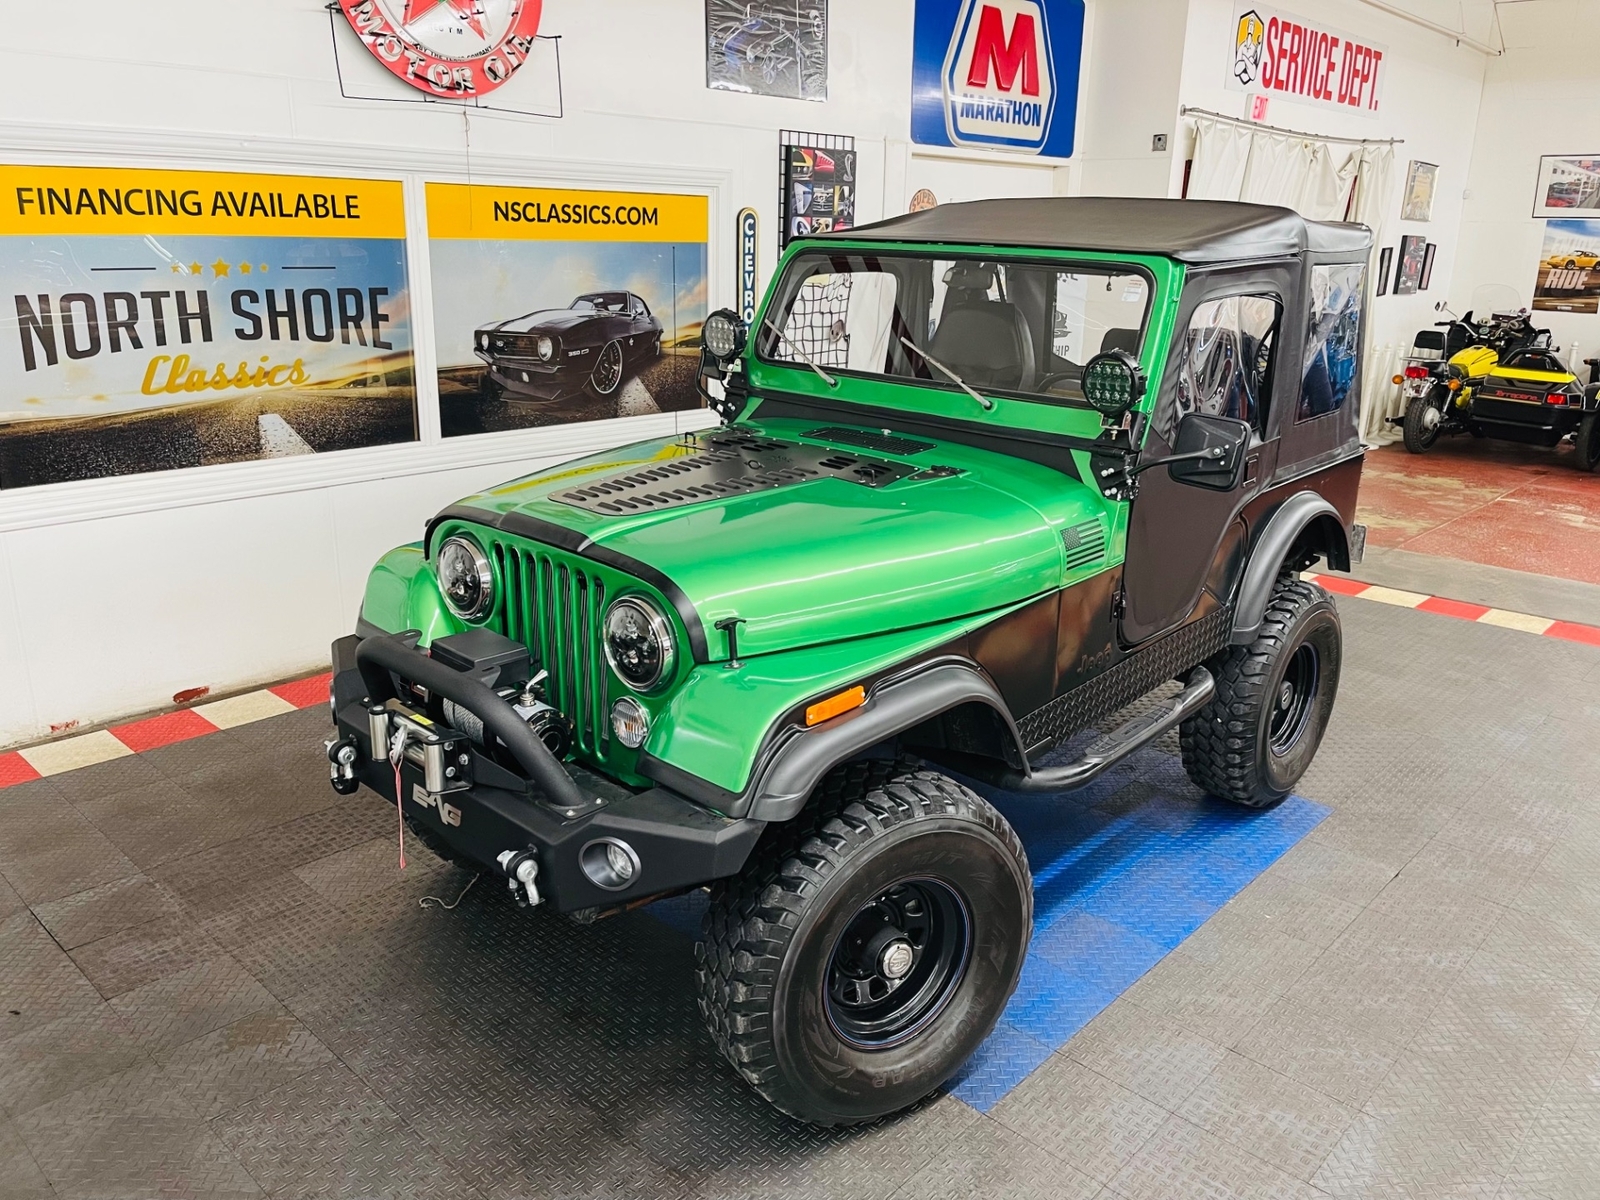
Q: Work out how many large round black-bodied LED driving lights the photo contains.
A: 2